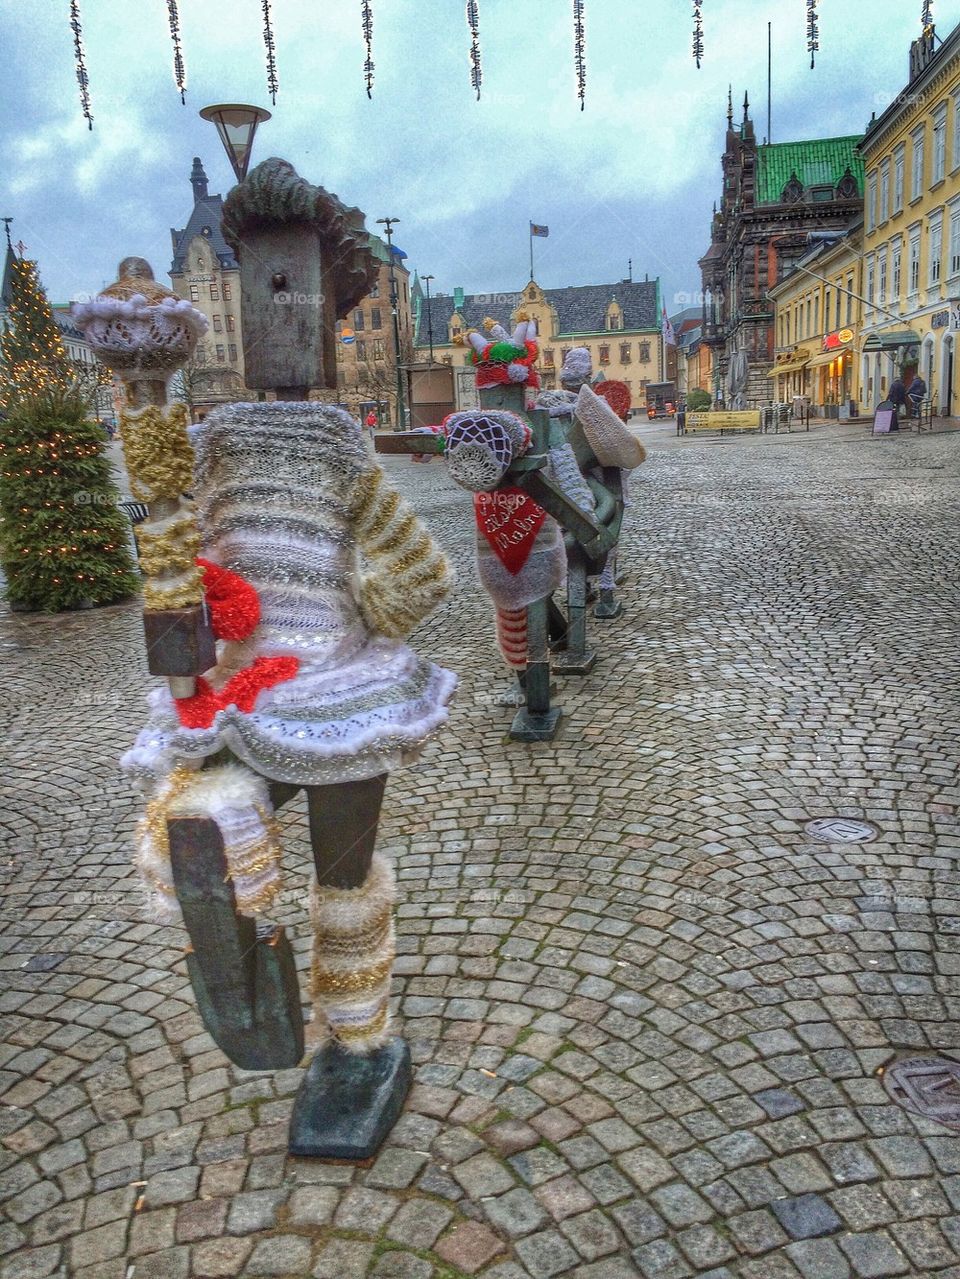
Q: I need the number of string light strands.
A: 9